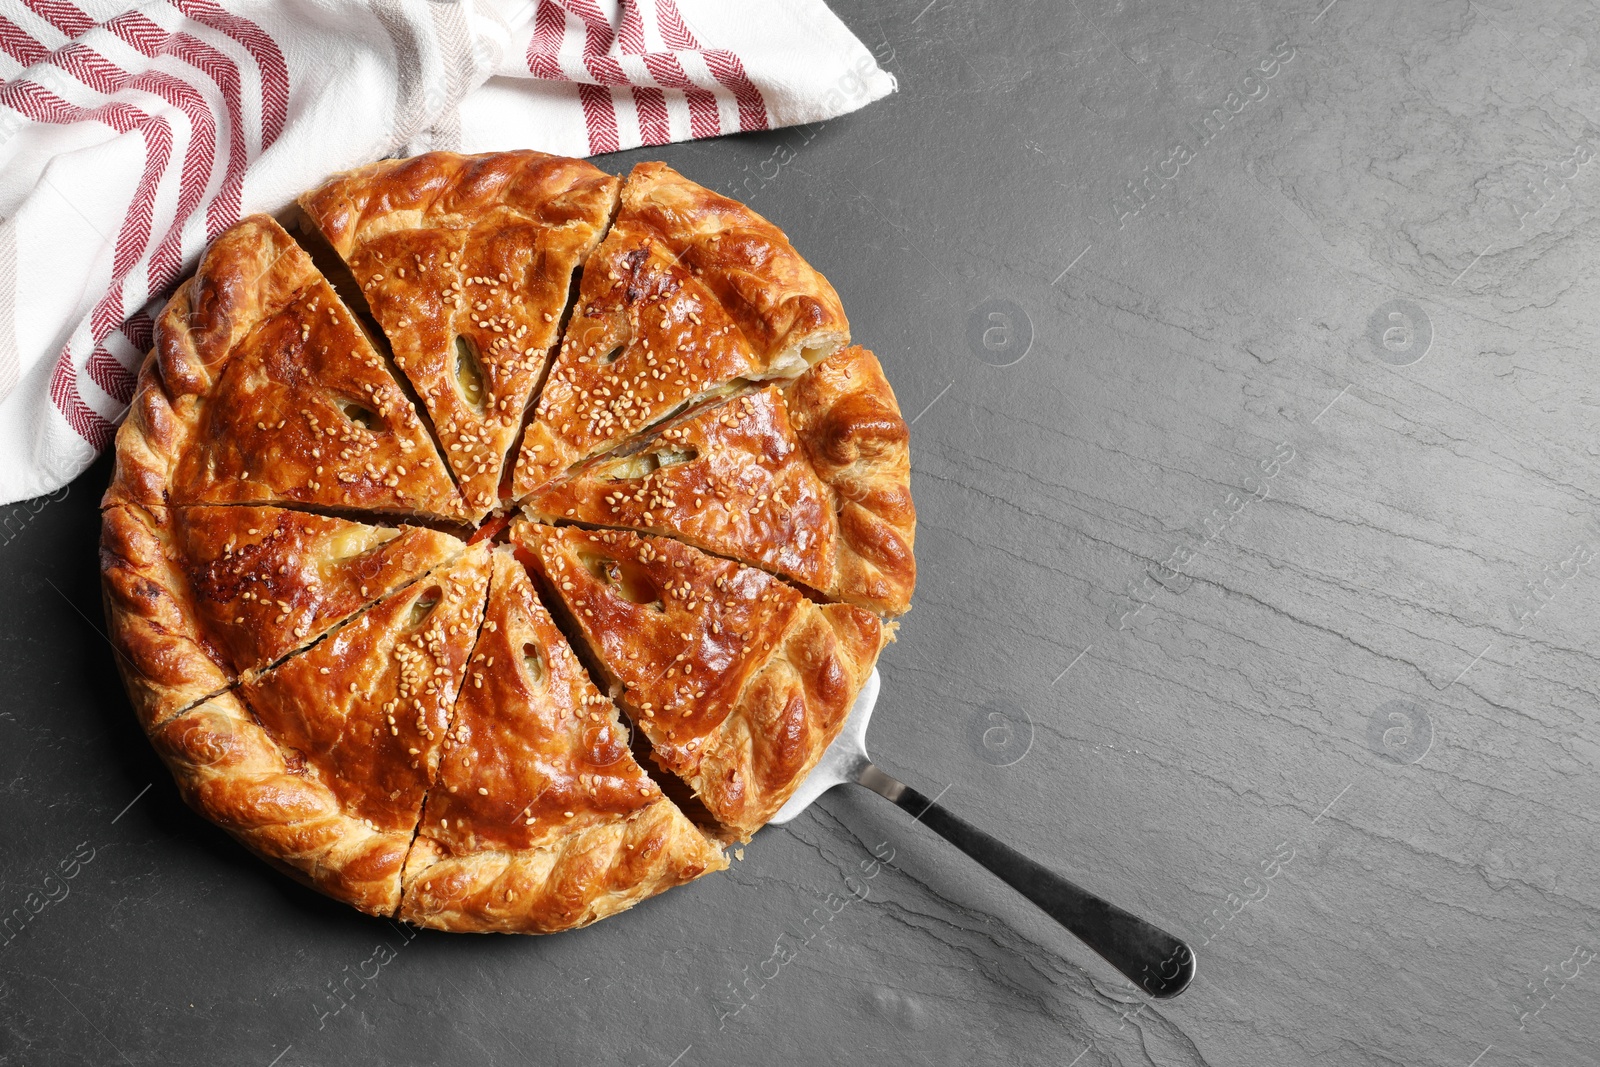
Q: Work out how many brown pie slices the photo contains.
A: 8